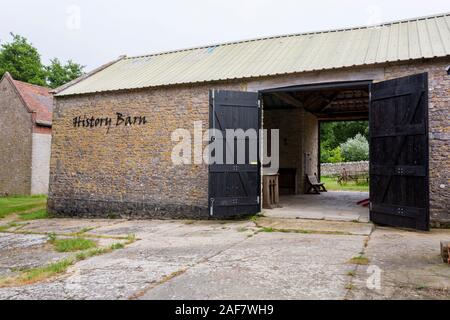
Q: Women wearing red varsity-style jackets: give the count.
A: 0